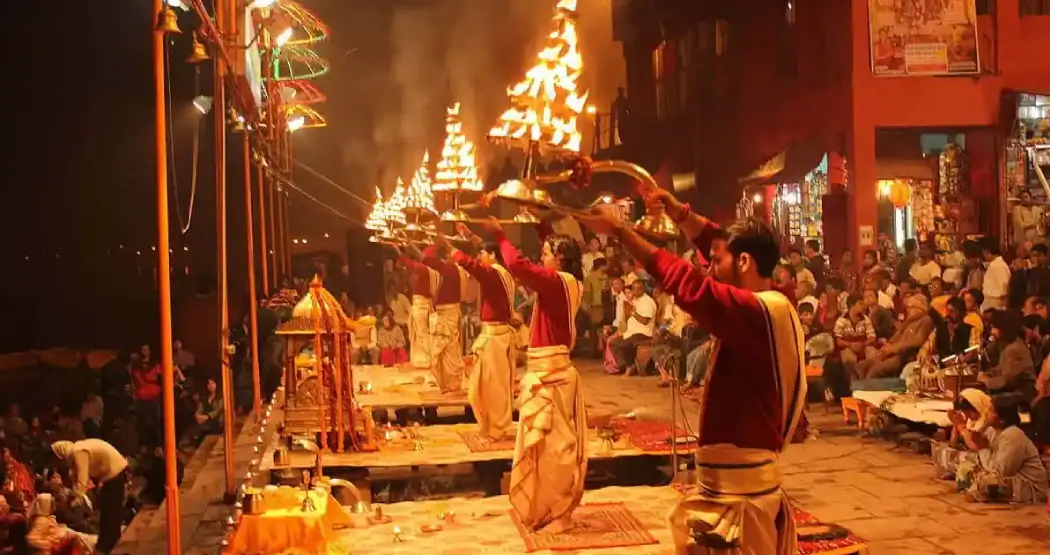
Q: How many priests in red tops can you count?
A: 5